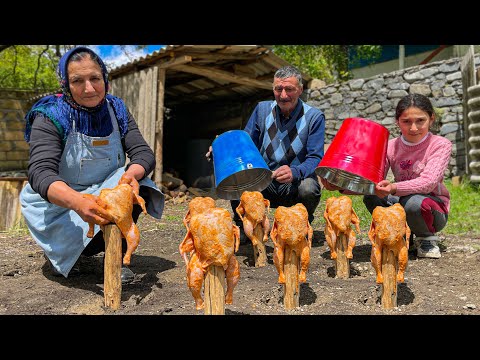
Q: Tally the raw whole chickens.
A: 7